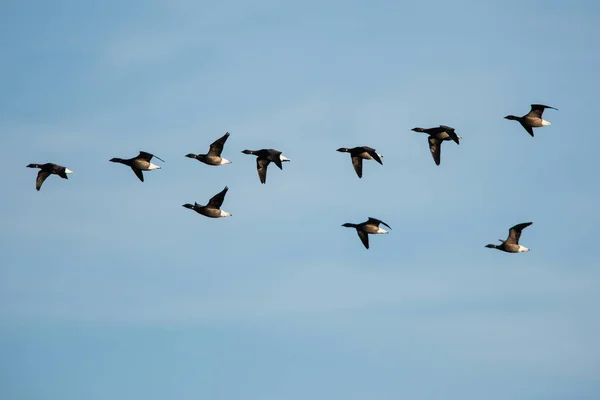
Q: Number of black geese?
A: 10